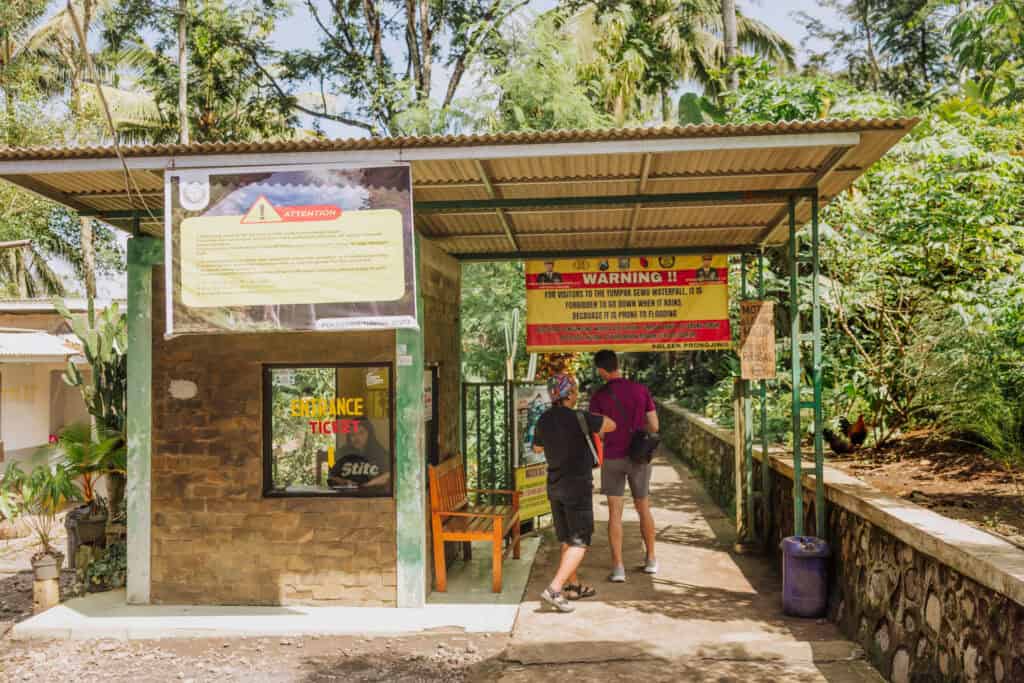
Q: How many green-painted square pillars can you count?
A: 2